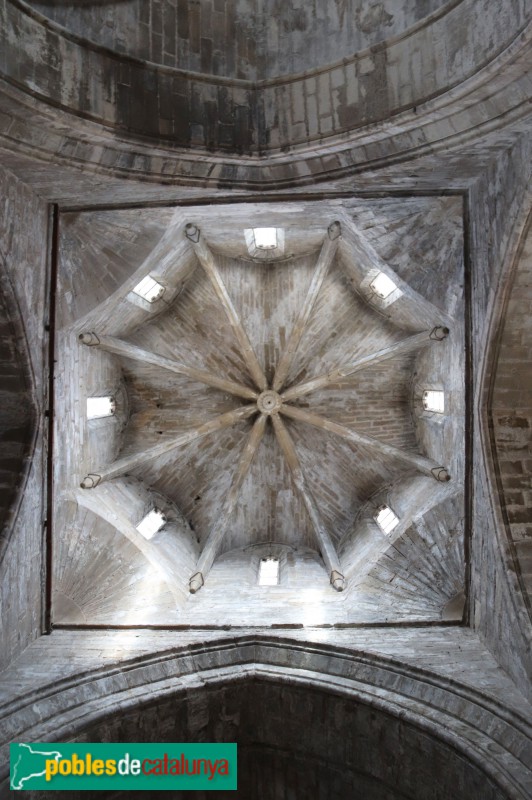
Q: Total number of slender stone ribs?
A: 8